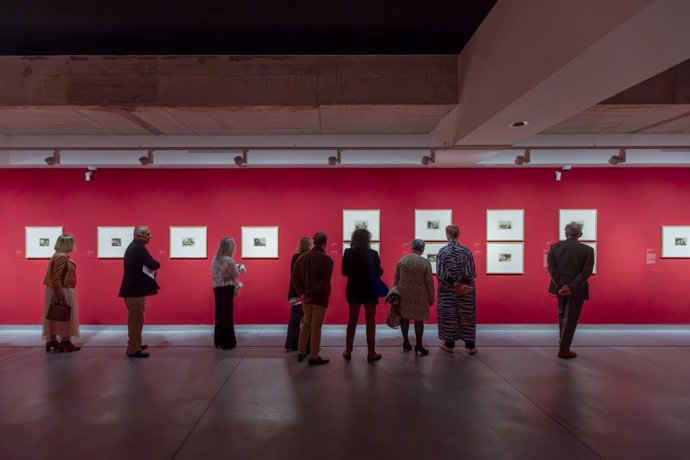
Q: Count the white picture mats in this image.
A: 13